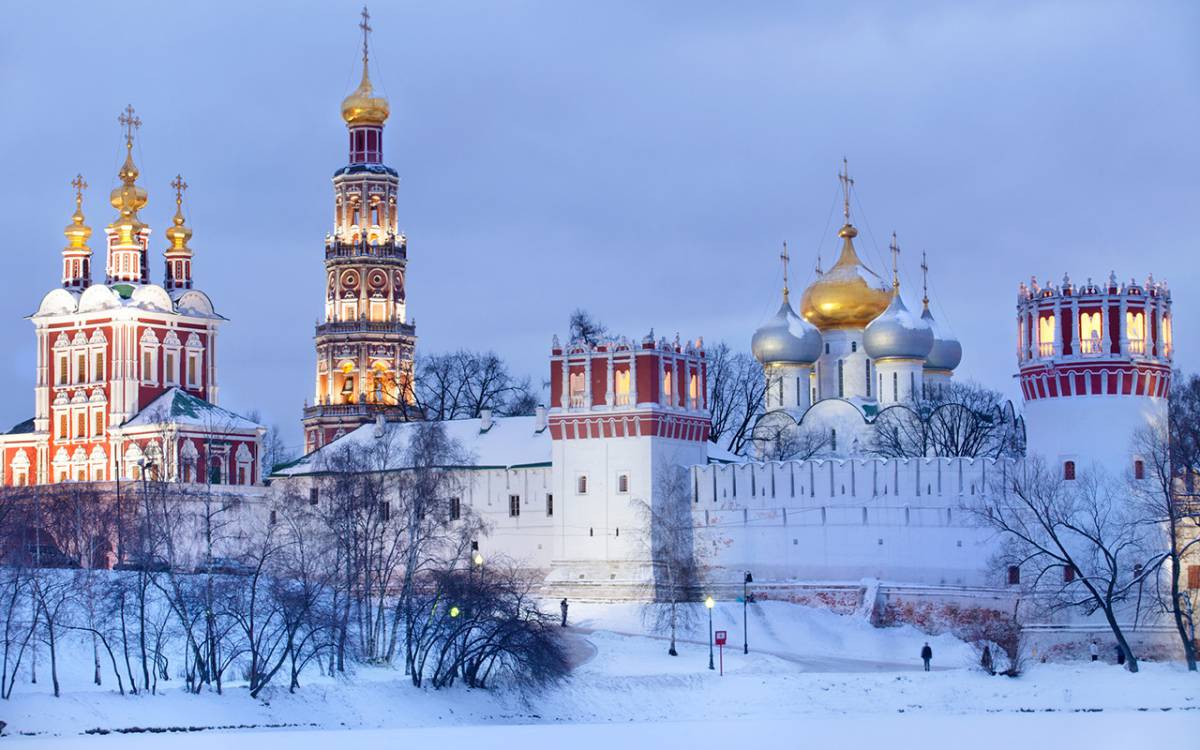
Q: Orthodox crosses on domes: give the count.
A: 9